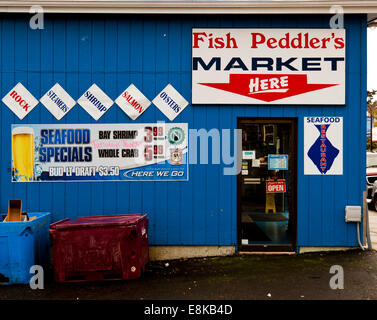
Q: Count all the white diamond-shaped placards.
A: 5